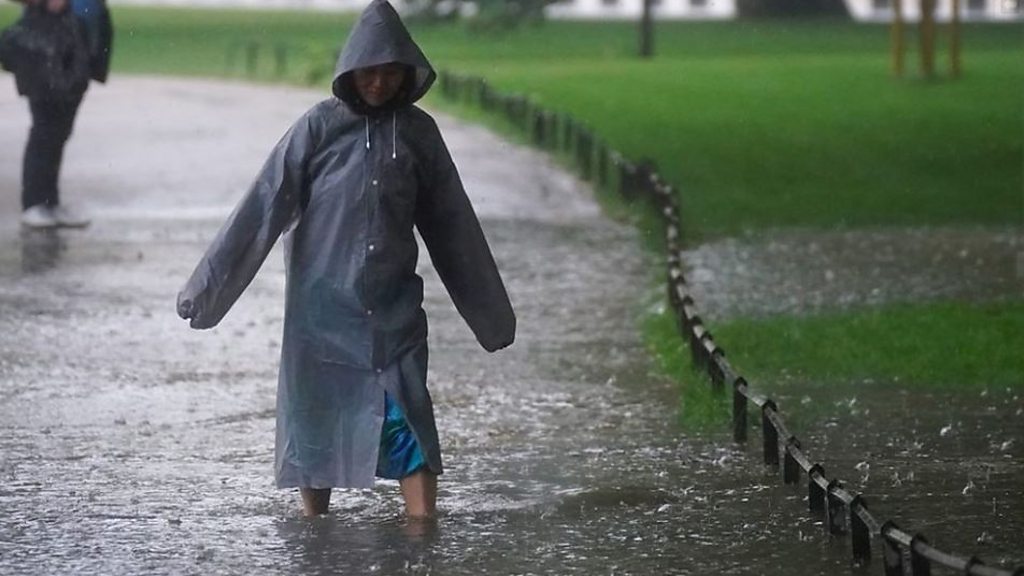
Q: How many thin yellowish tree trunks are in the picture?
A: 3